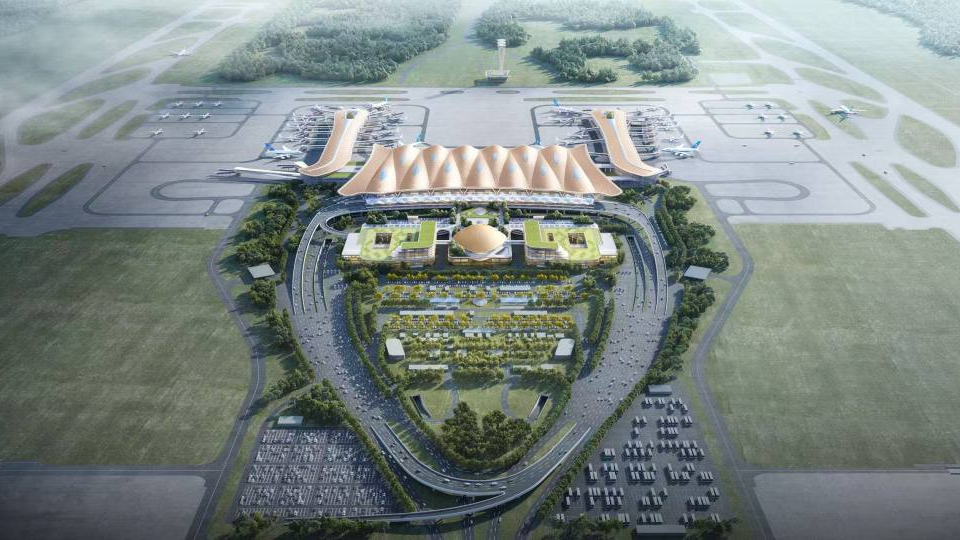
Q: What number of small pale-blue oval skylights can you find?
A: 13